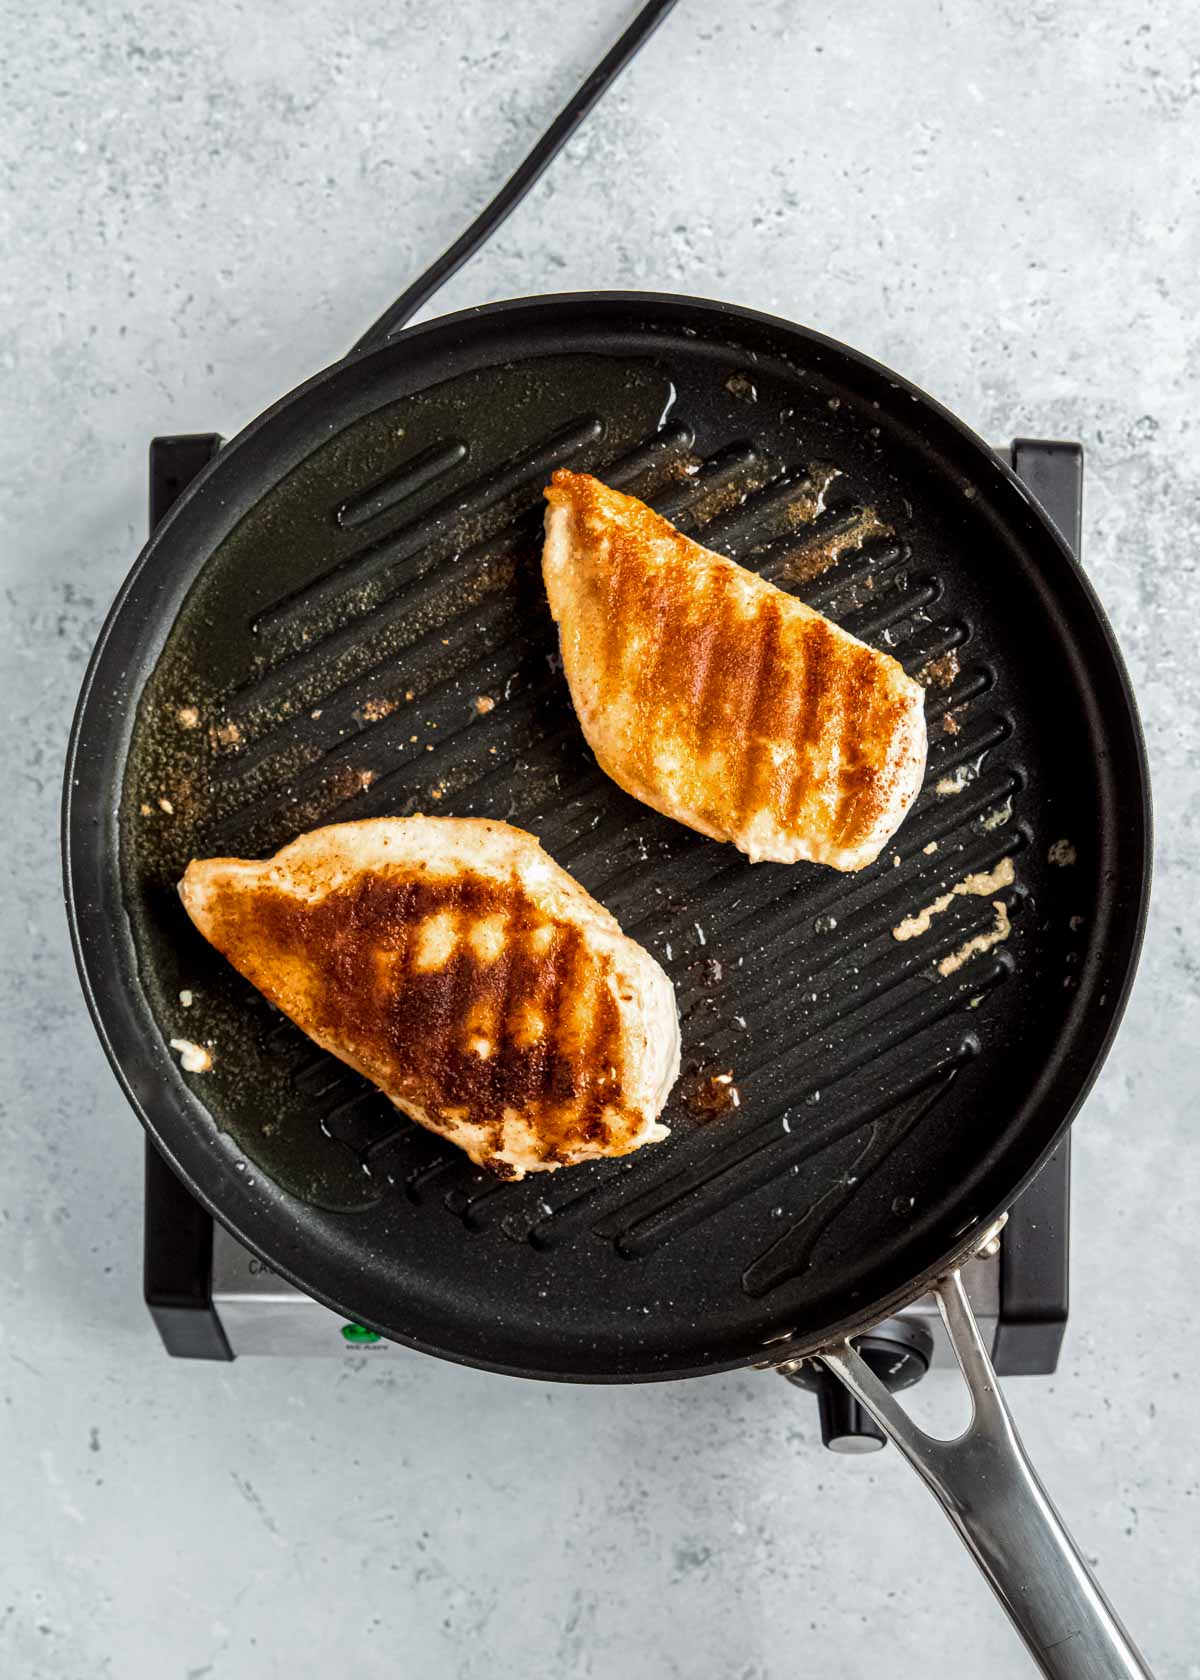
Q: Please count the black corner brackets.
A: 4